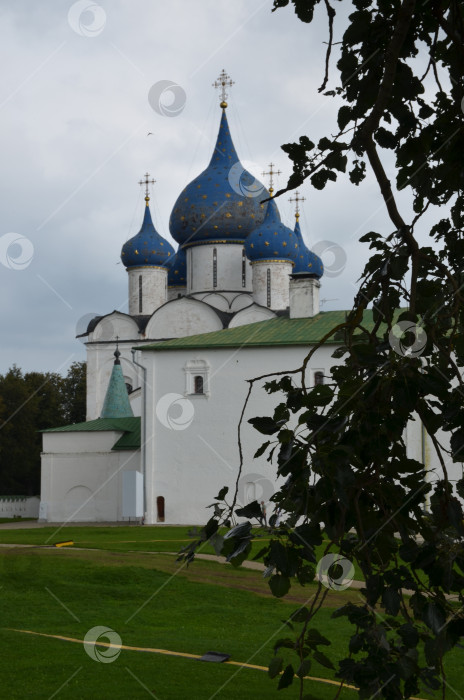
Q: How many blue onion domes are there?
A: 5